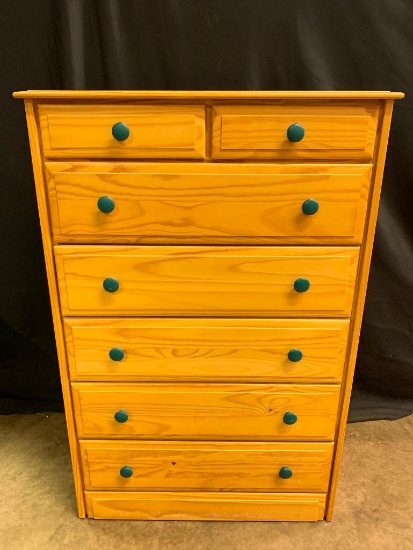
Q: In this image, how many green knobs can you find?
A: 12